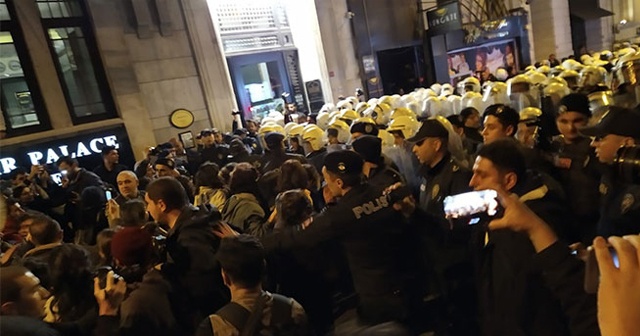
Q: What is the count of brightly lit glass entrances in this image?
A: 1